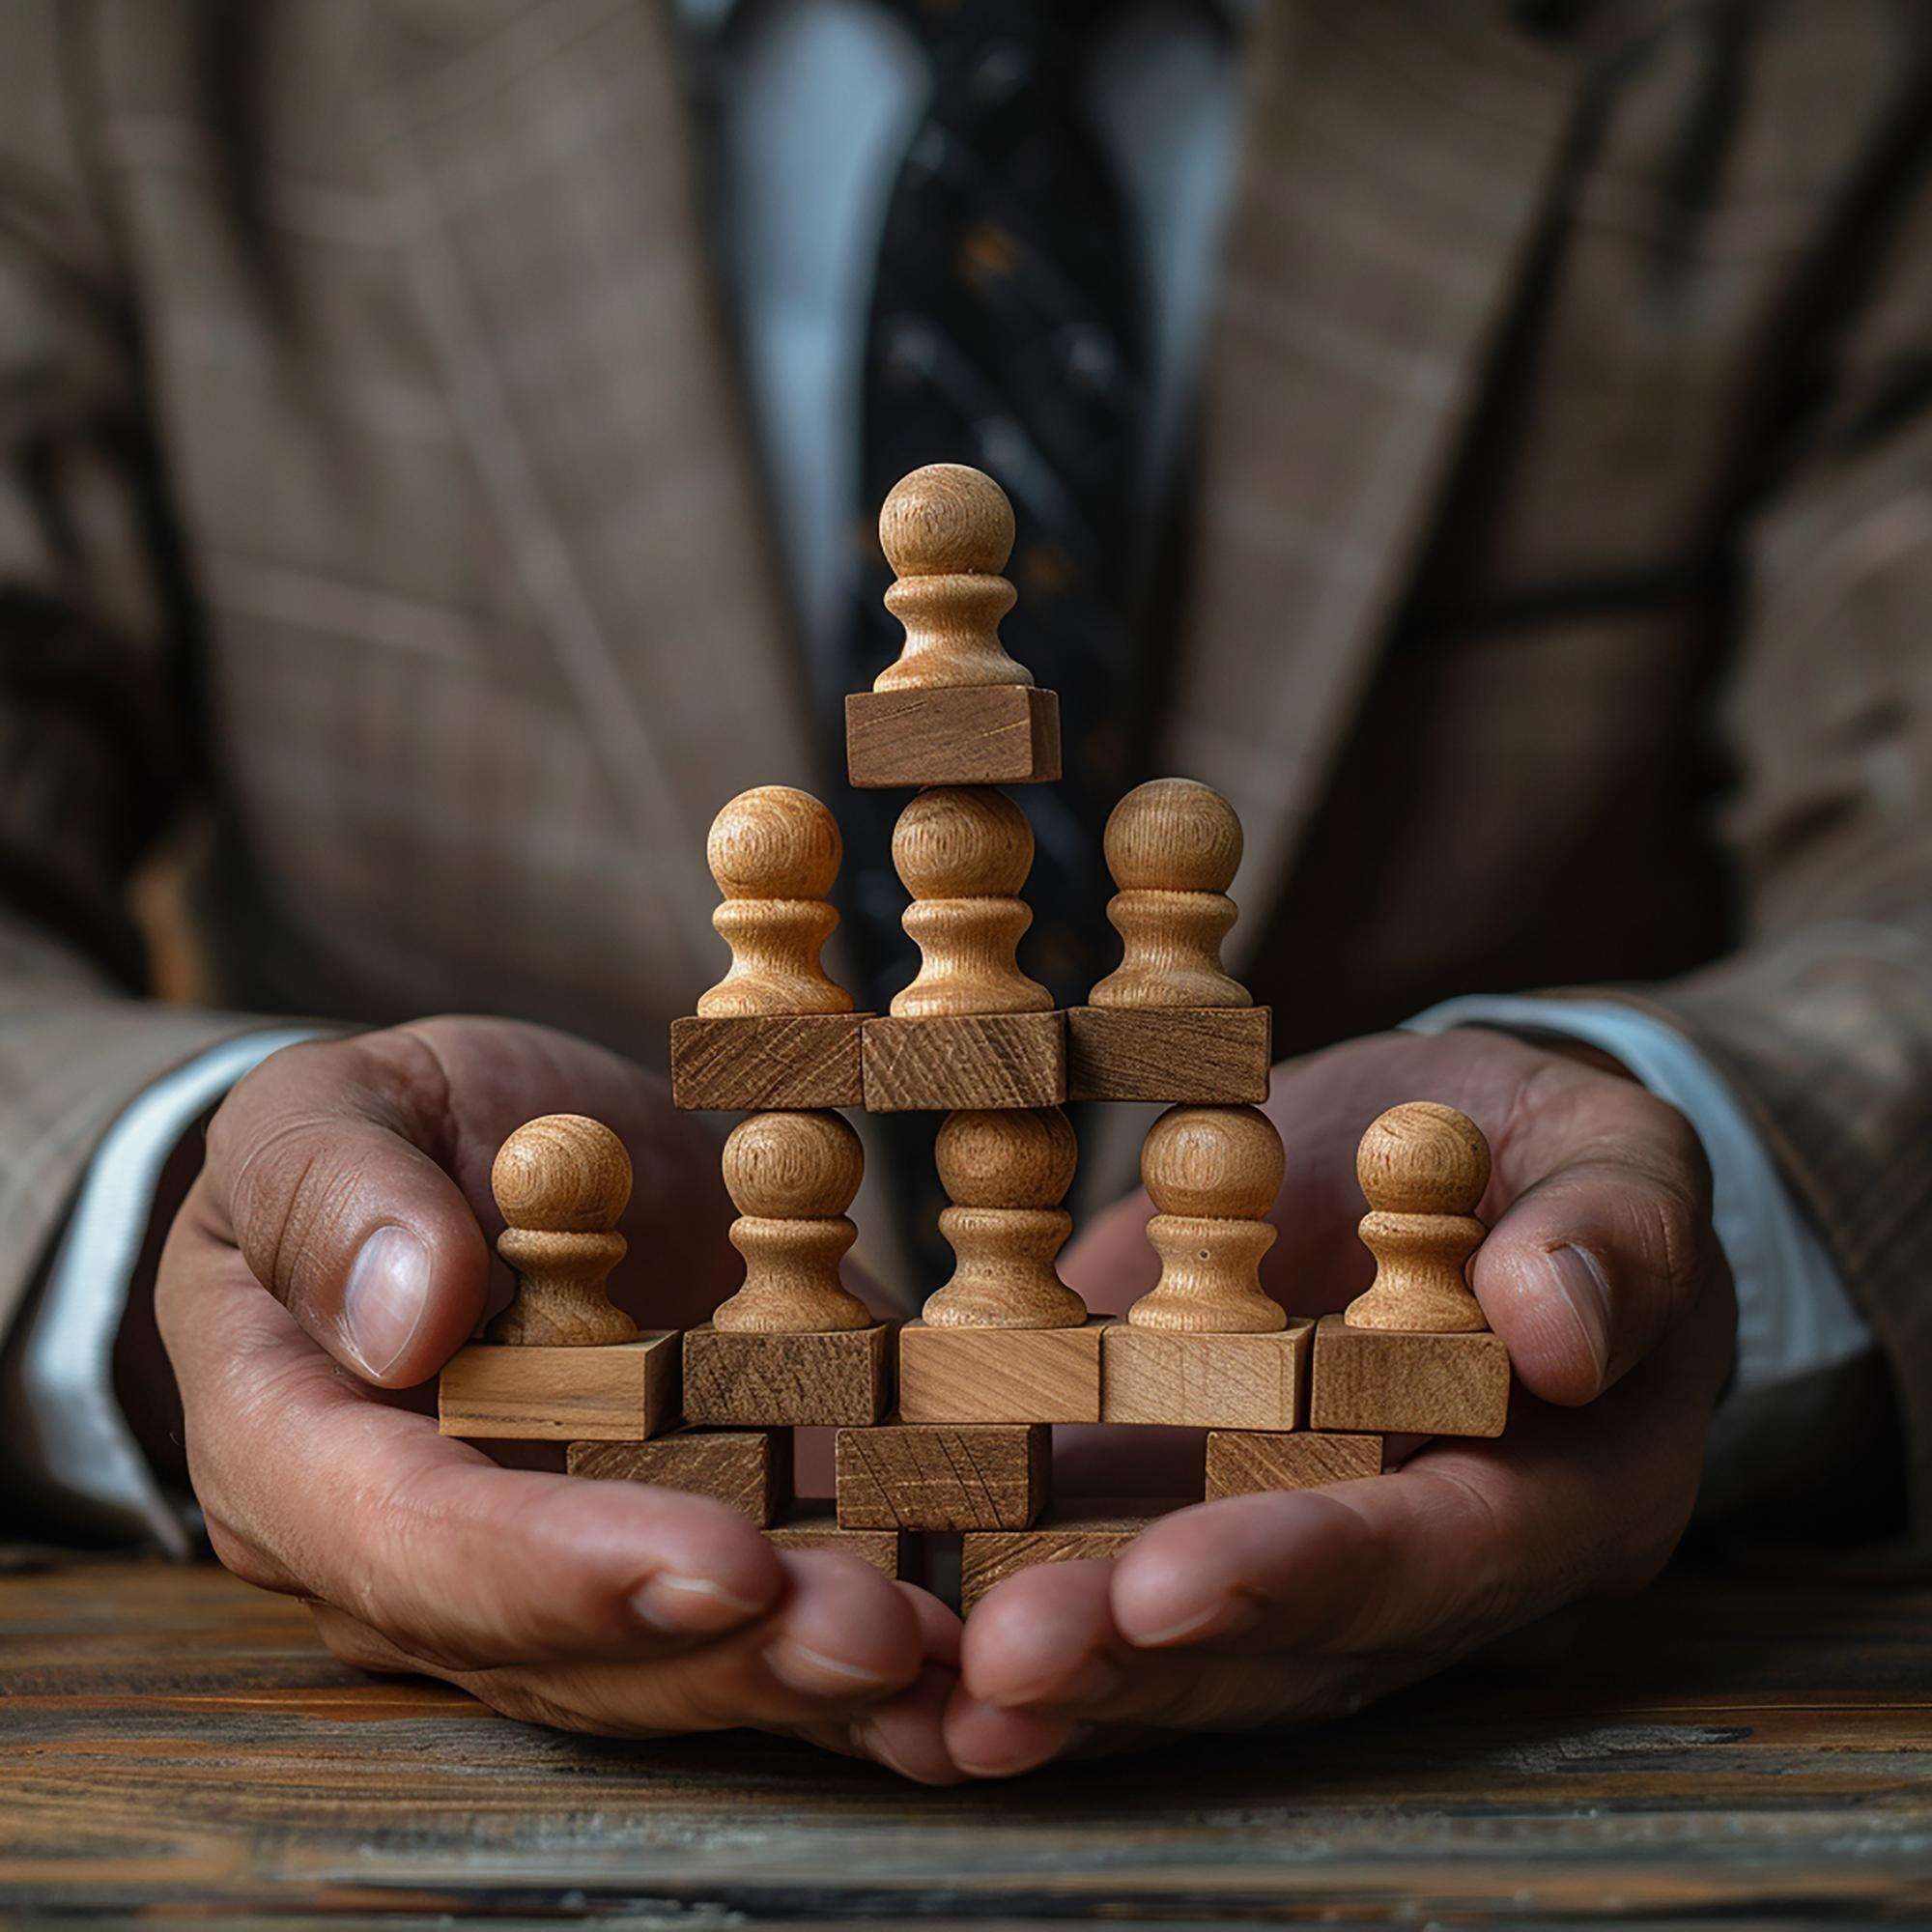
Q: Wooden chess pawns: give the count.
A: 9